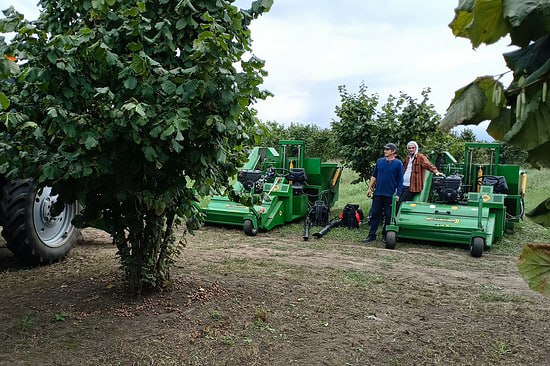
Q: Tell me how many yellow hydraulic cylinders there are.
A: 4